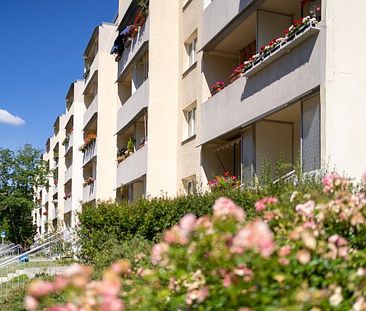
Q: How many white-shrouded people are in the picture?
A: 0